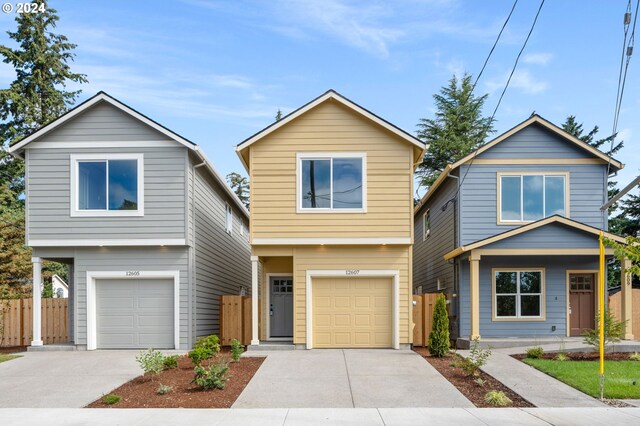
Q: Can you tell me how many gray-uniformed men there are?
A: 0